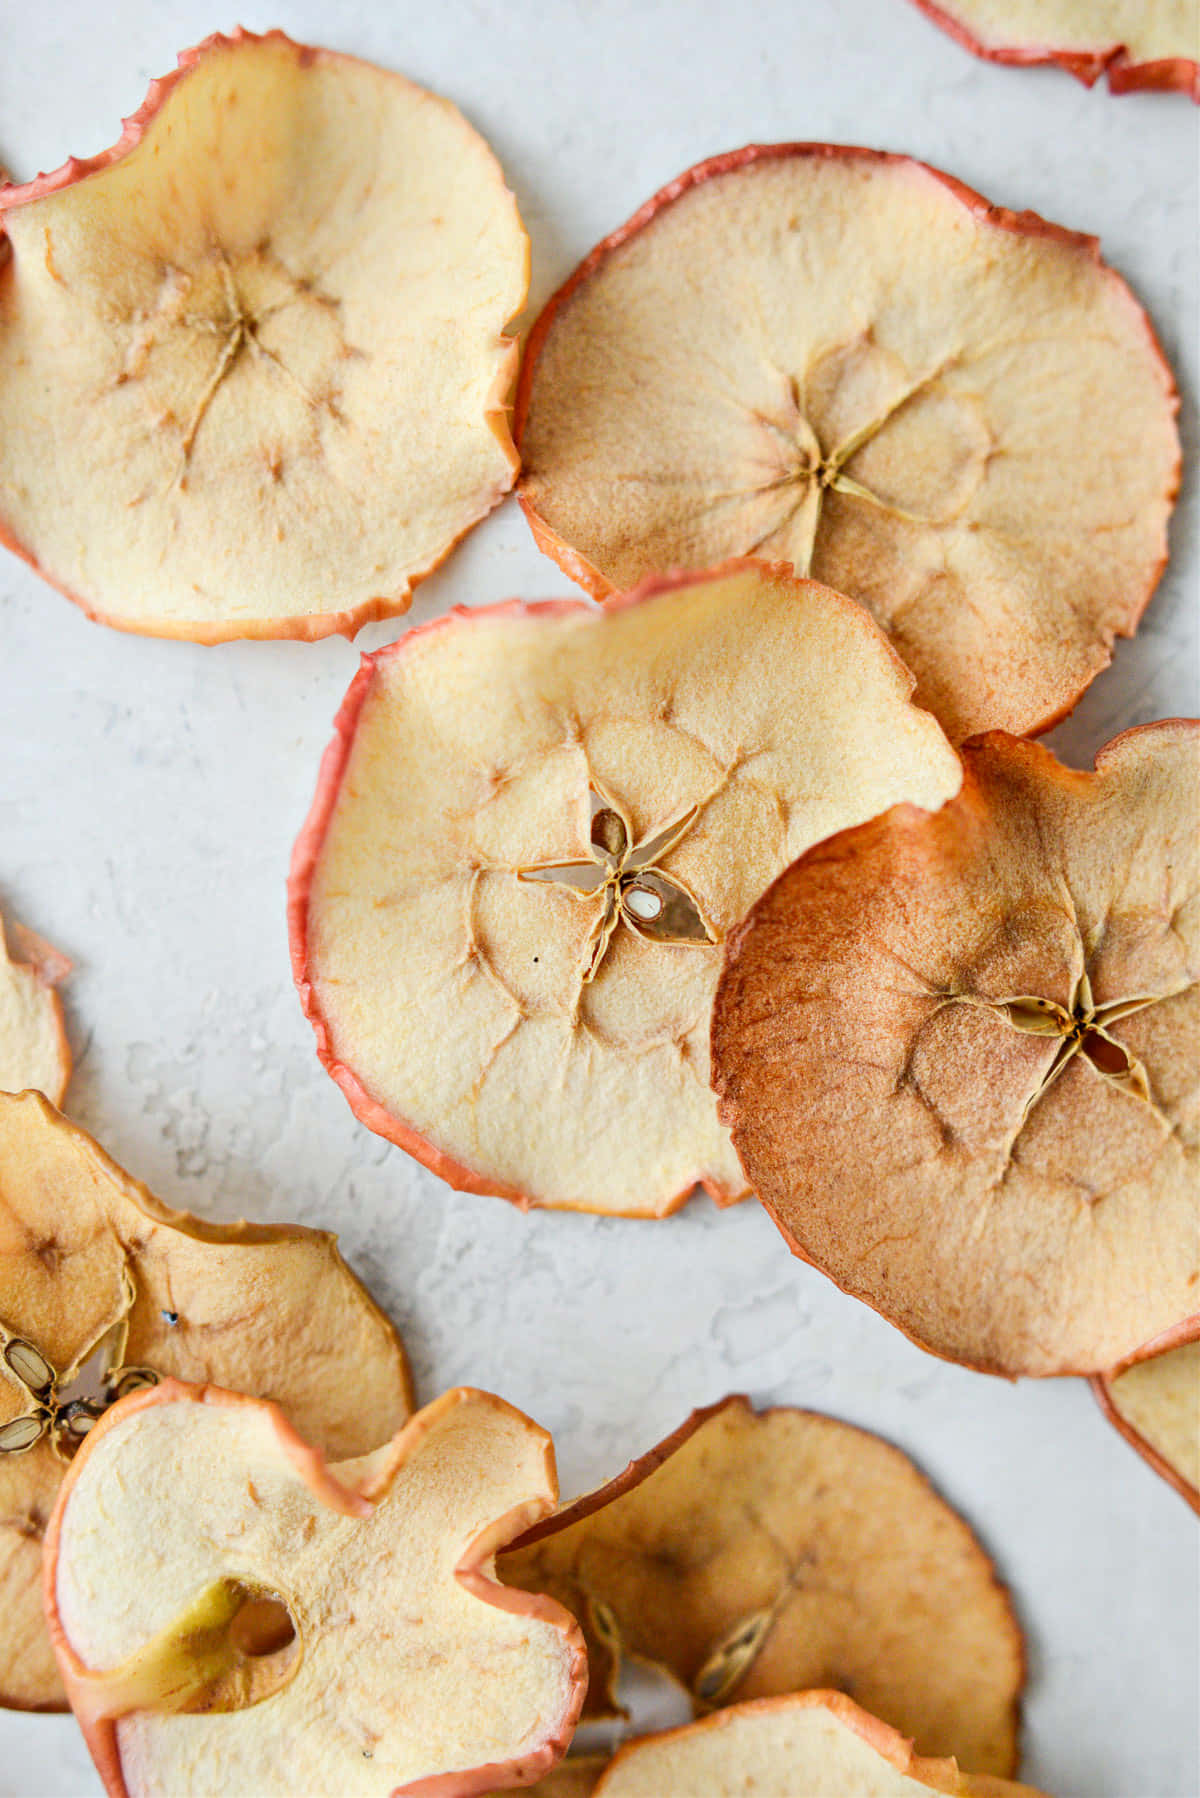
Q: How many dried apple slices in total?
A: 11